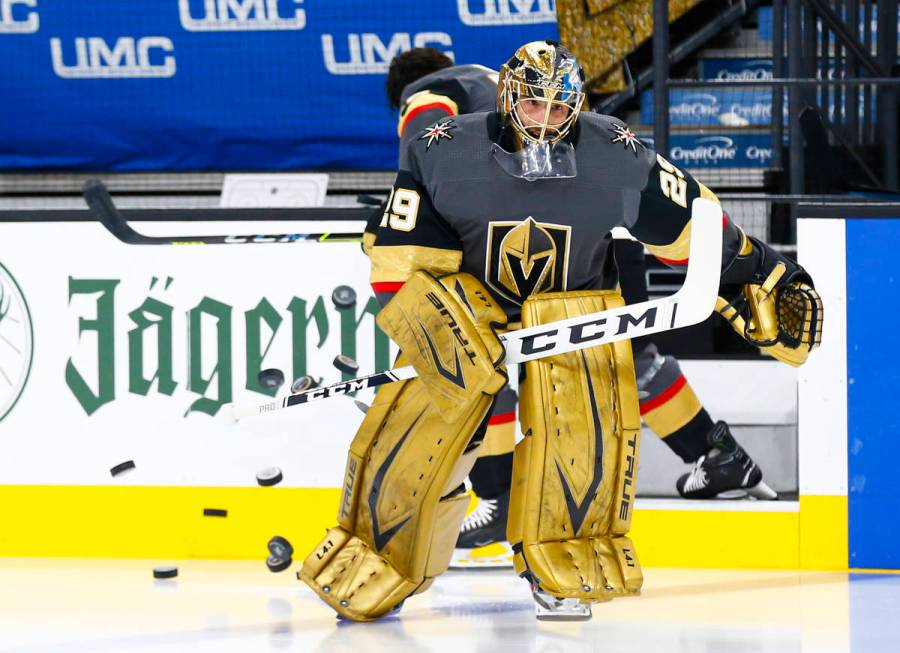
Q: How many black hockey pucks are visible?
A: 10